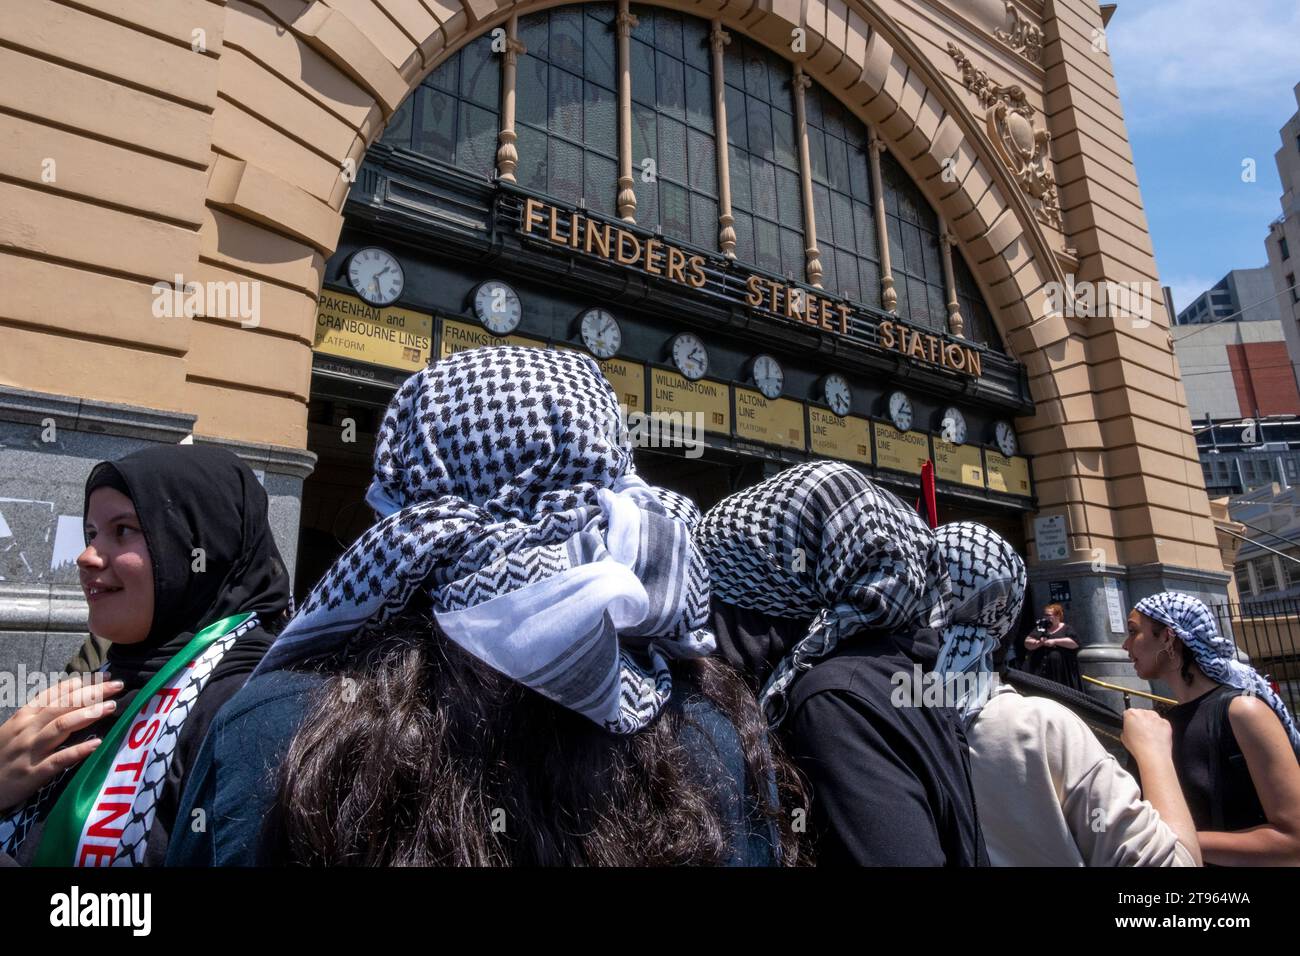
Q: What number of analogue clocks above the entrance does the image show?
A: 9